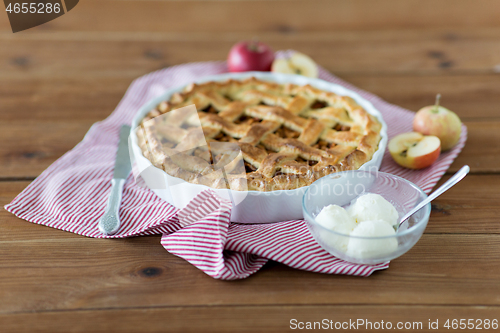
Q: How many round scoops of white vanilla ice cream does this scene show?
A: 3